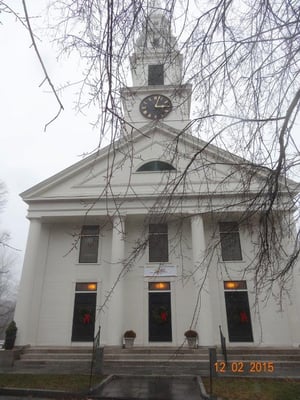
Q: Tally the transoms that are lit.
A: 3